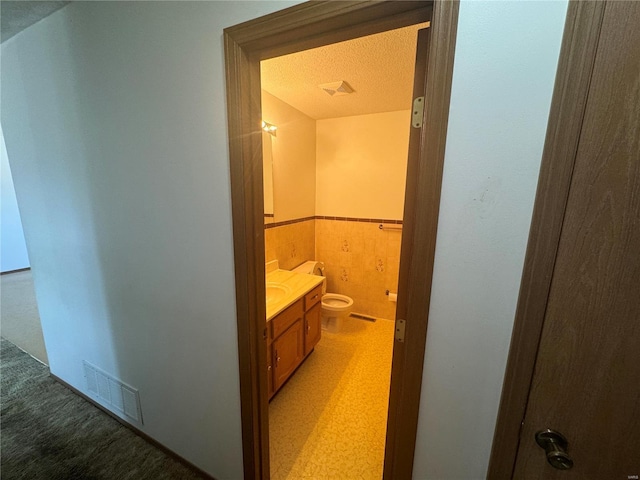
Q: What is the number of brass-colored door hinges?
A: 2